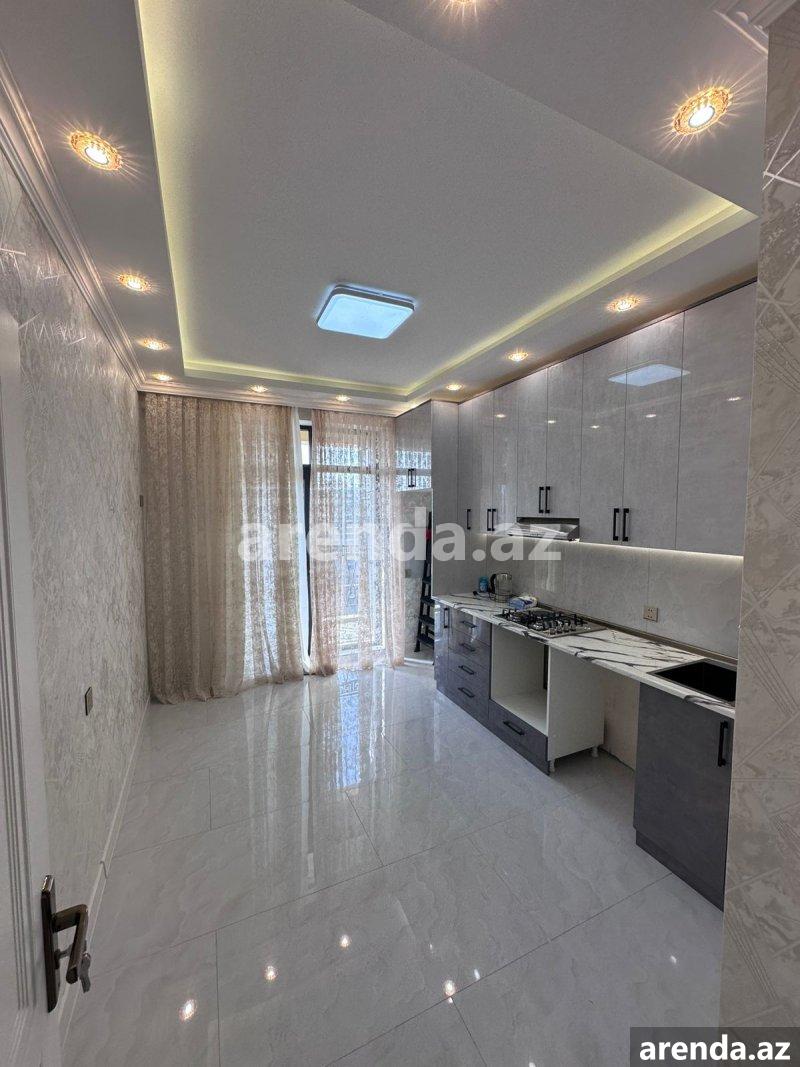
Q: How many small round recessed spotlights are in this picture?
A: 11